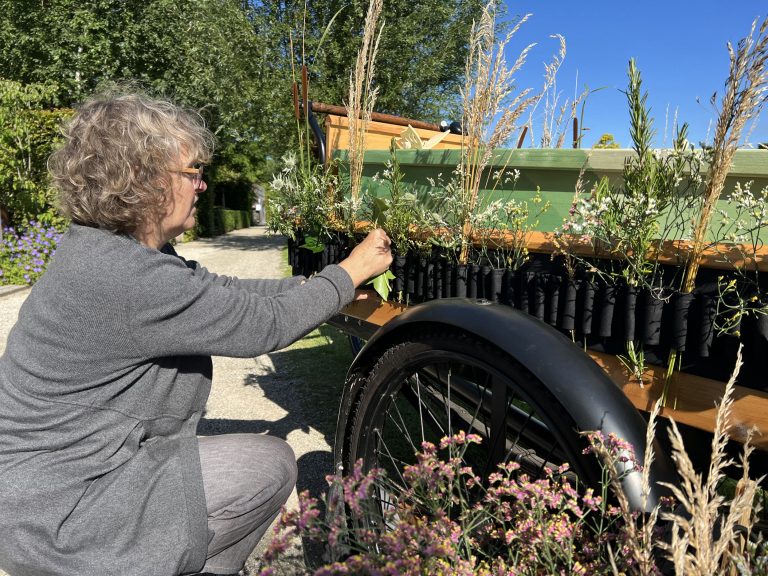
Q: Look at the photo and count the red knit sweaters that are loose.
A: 0